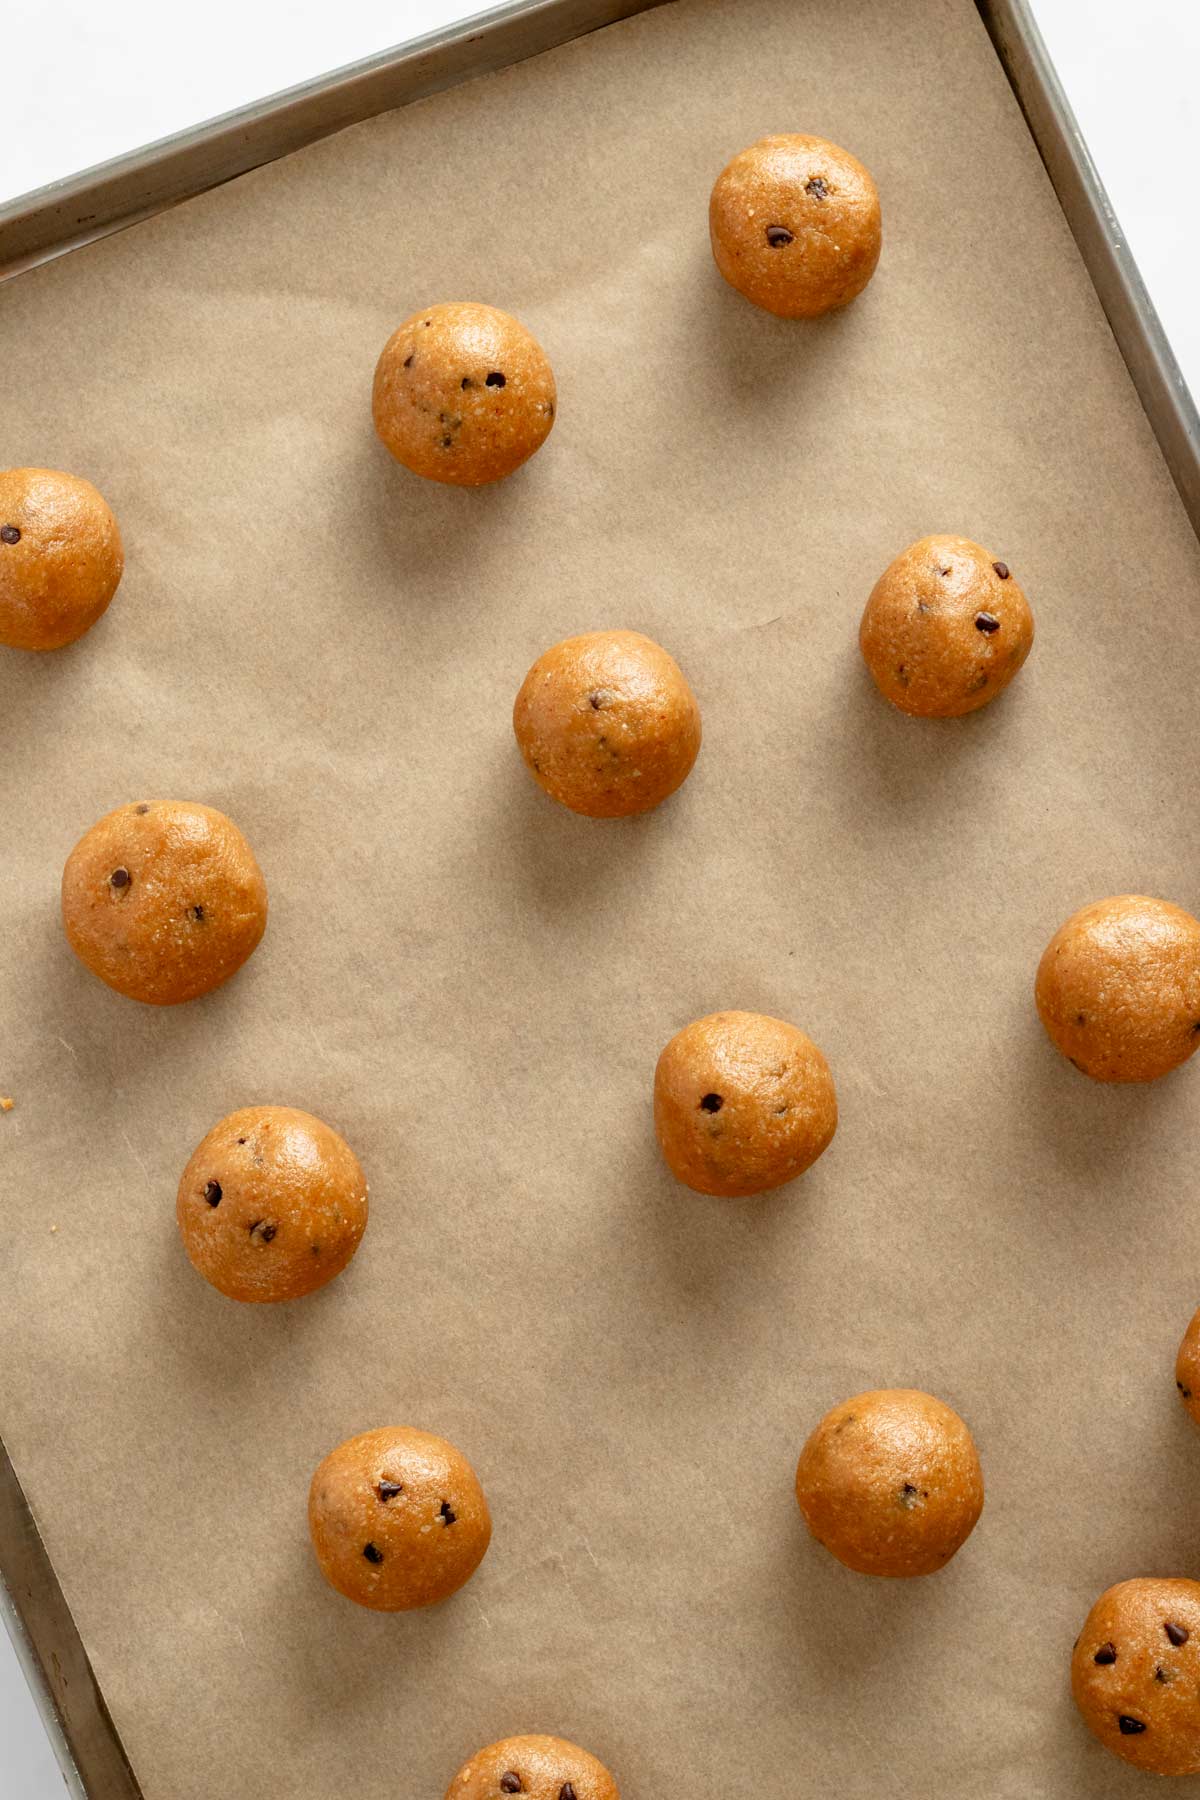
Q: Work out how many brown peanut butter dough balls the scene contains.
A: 14